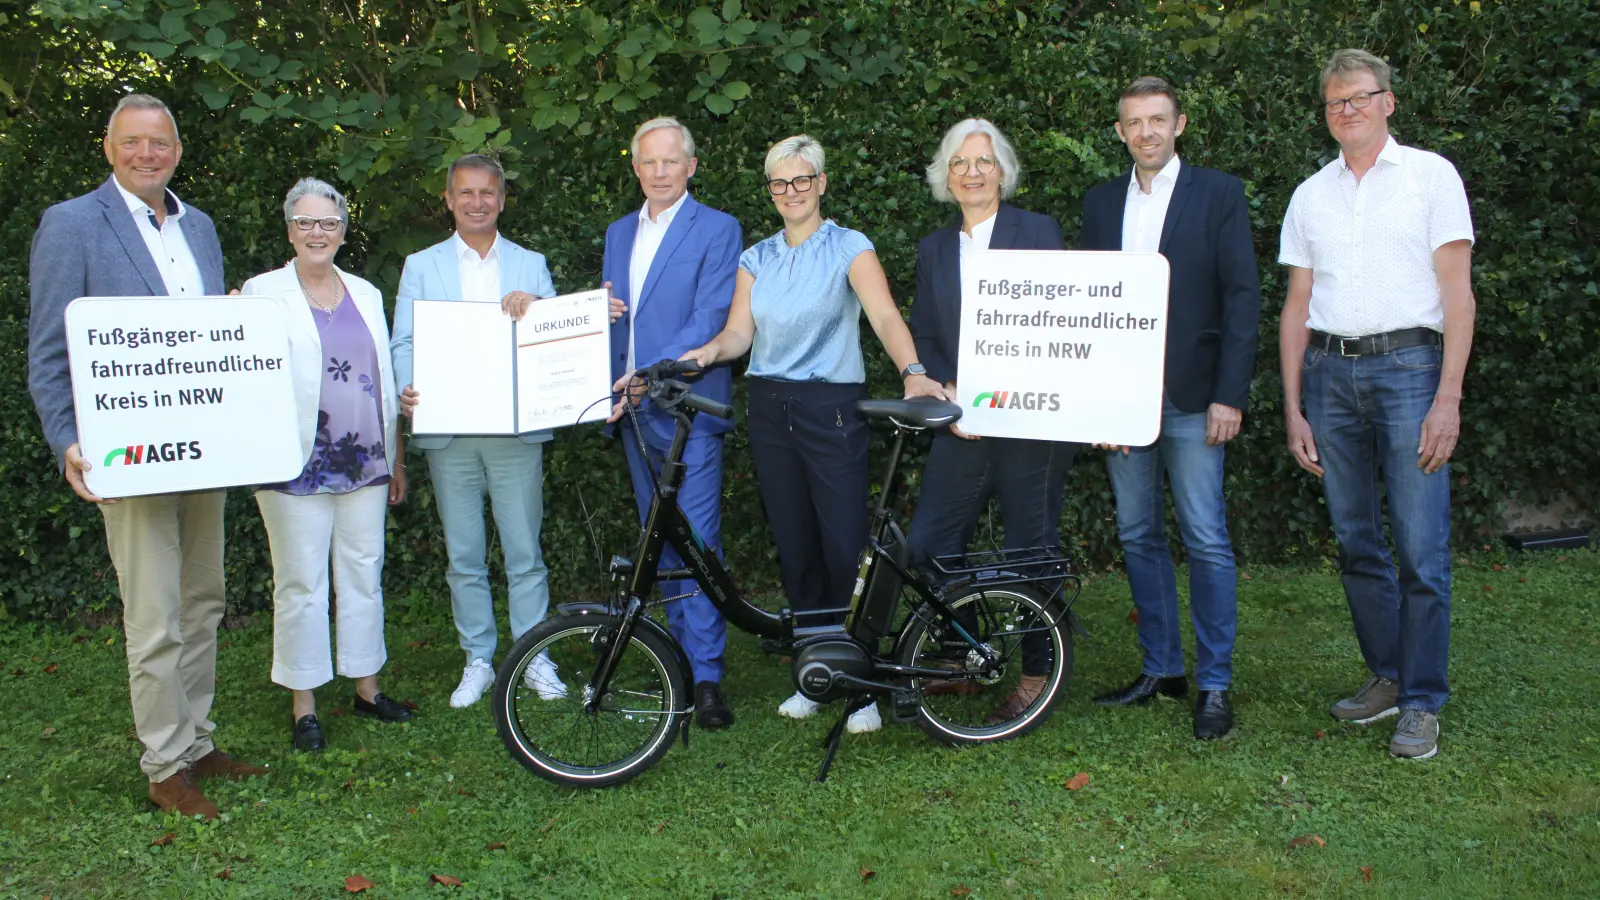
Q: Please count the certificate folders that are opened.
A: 1